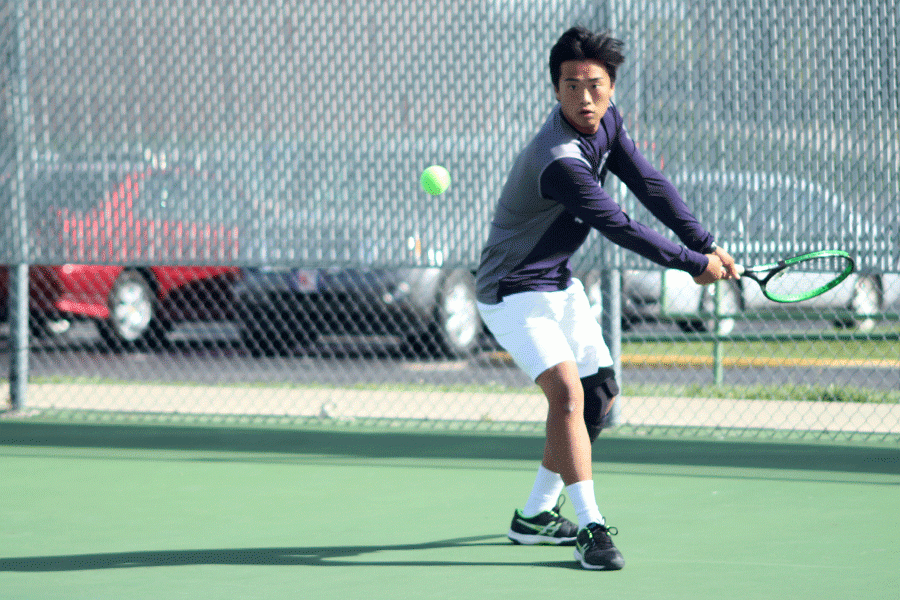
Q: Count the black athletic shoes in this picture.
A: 2